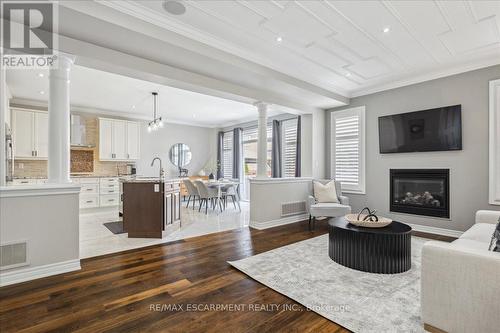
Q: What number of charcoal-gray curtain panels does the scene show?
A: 4